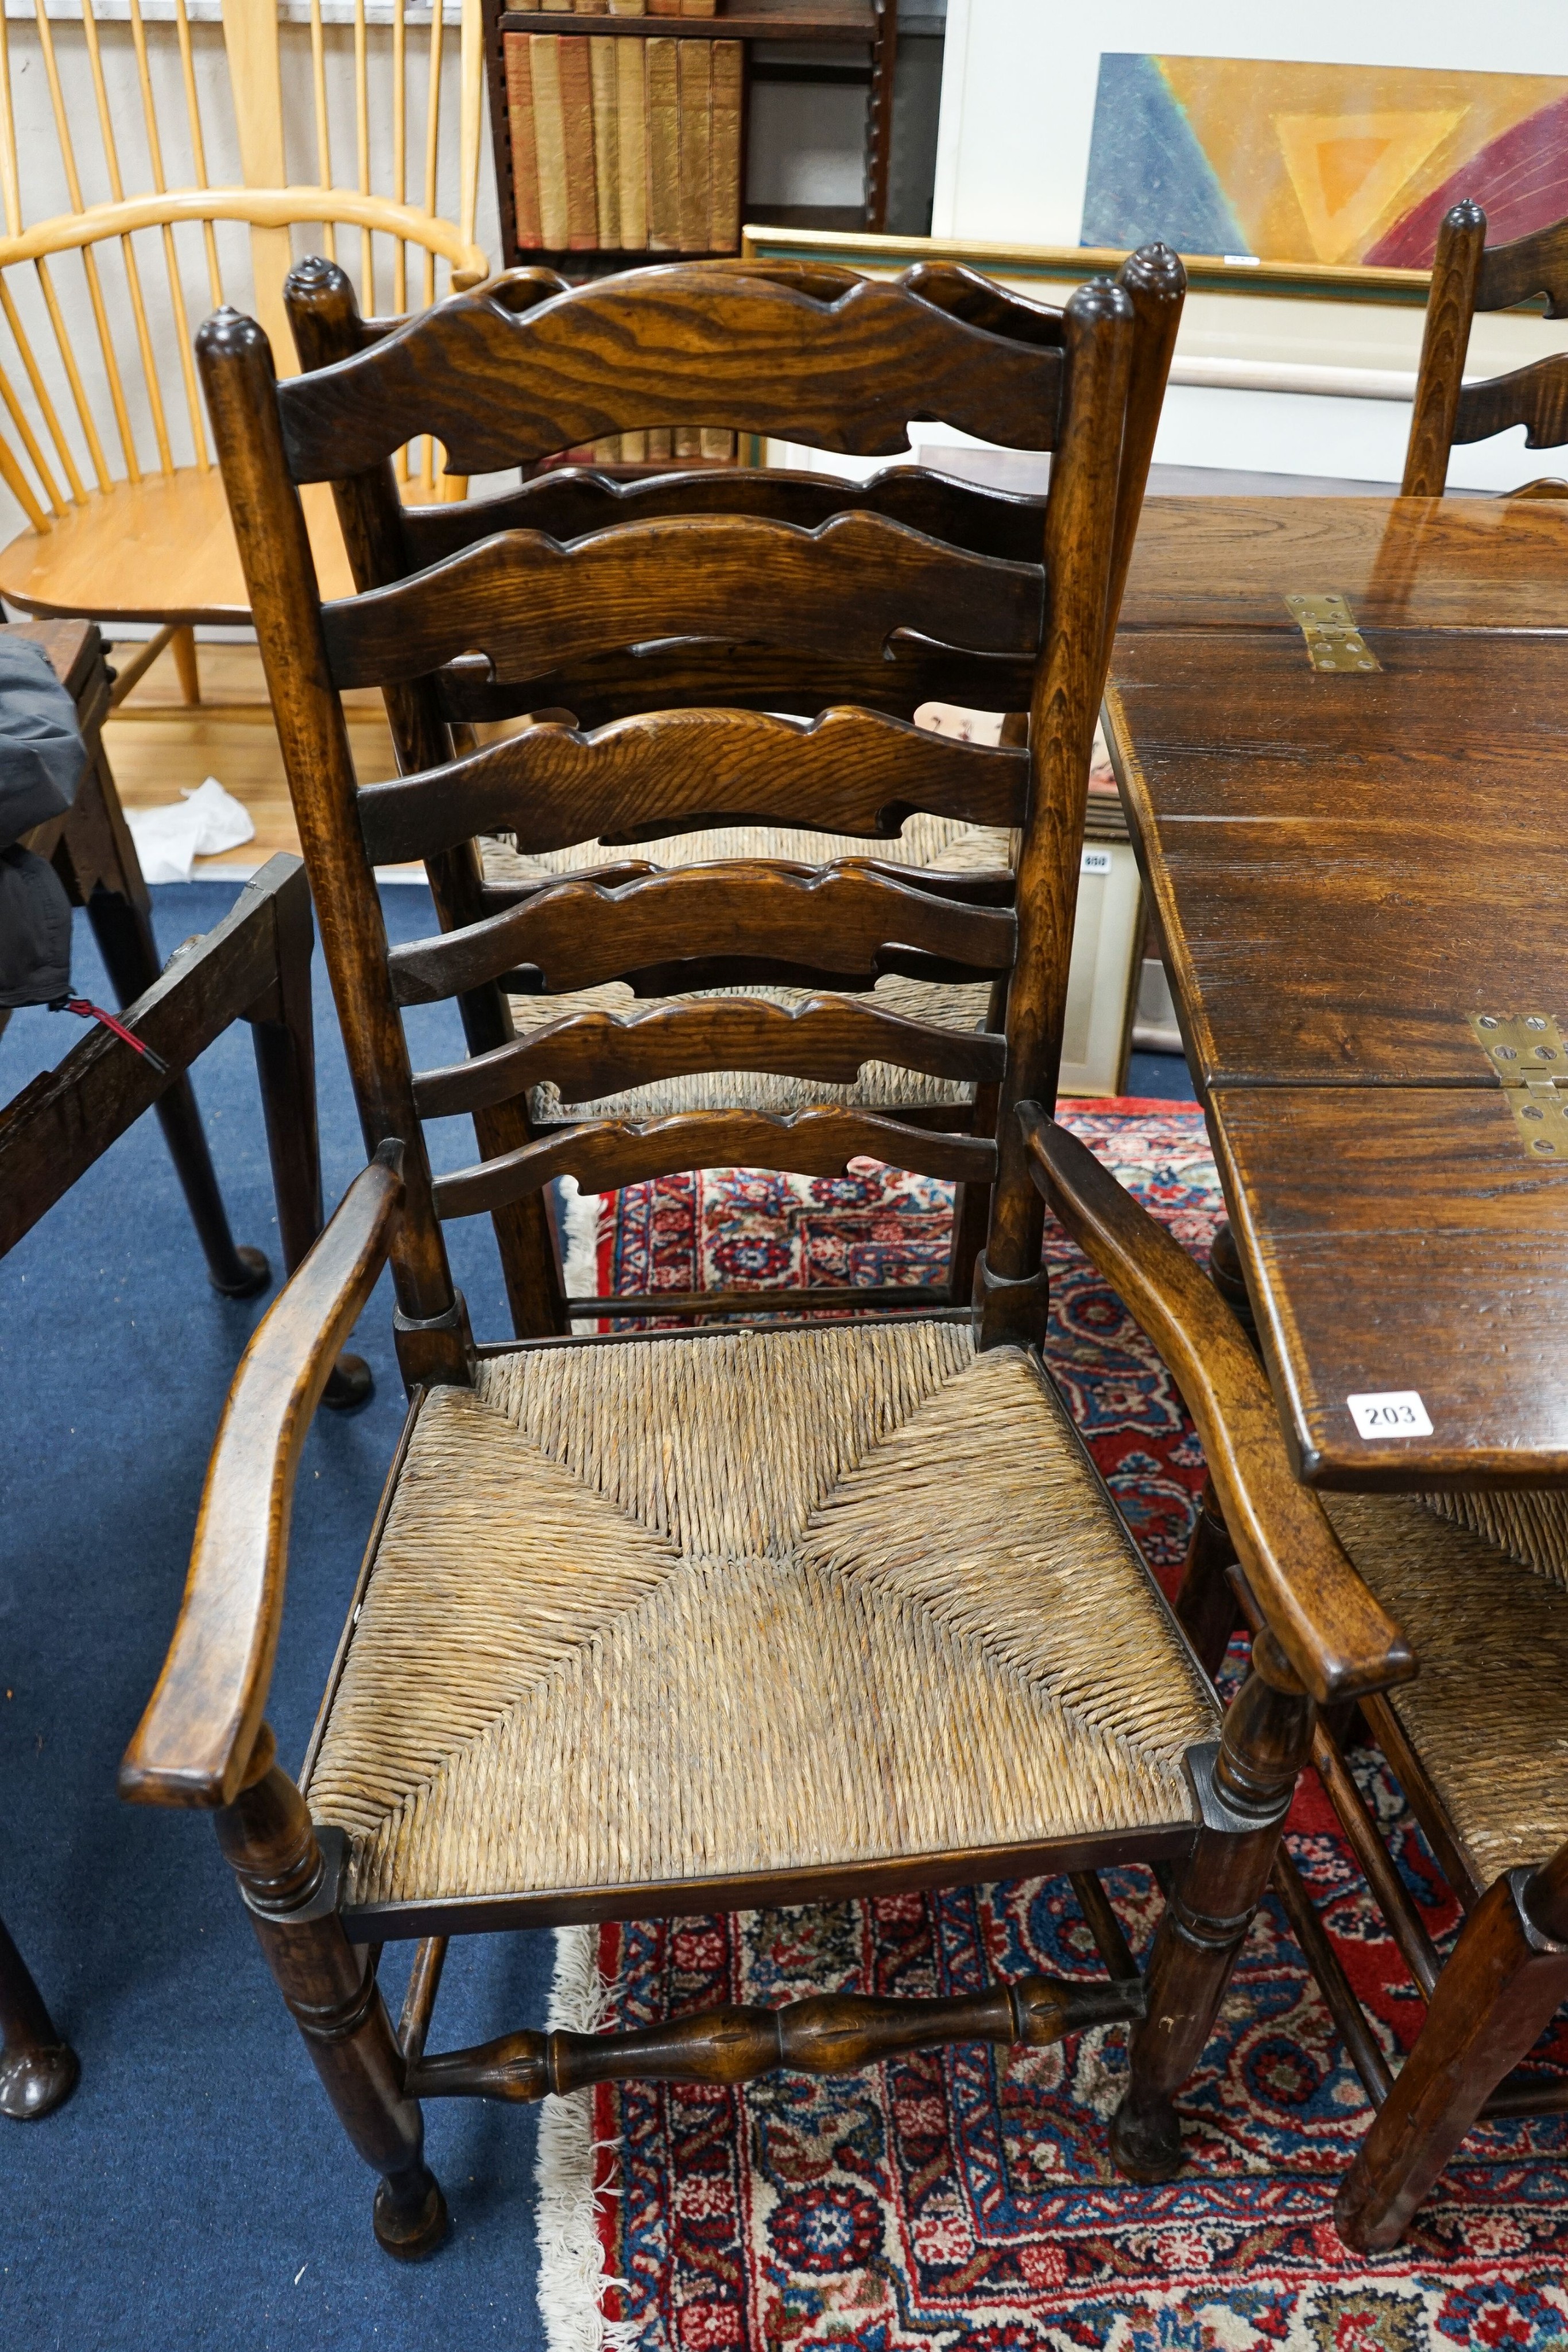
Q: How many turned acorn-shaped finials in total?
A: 5